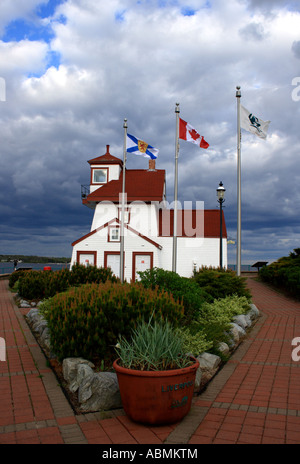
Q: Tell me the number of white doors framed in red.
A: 3